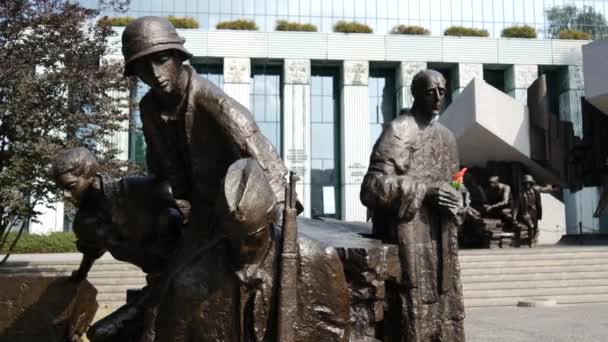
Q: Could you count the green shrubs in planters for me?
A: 9